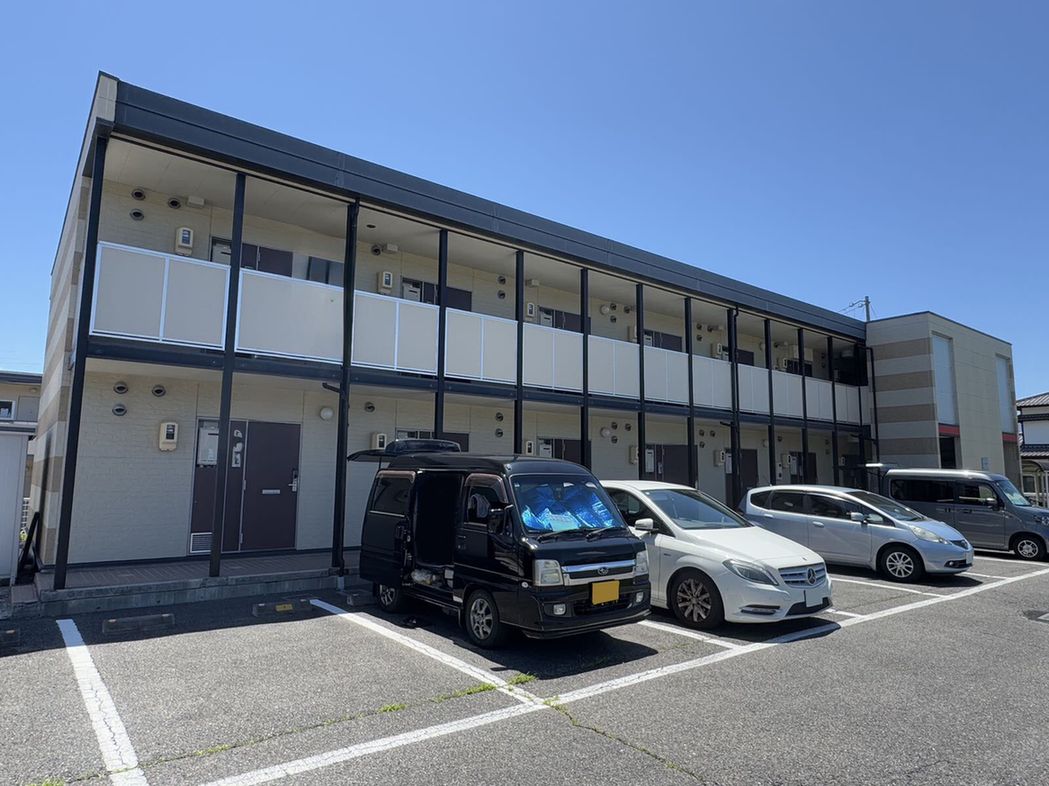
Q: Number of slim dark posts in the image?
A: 13